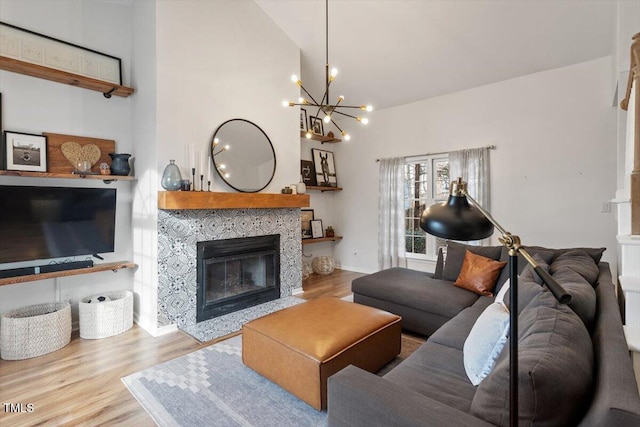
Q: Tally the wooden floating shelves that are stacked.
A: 6